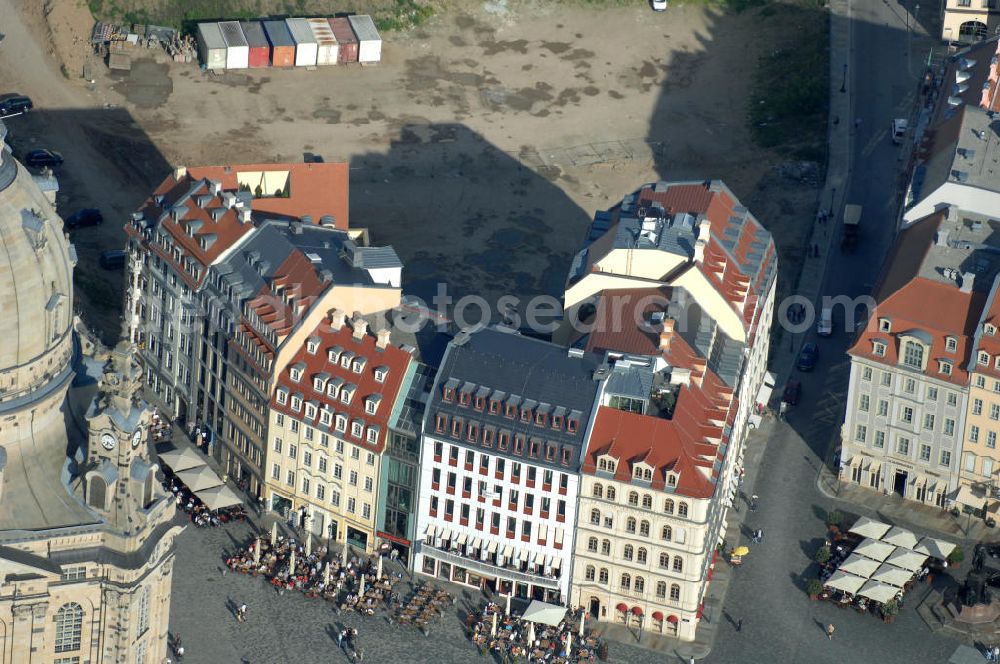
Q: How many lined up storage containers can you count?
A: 8